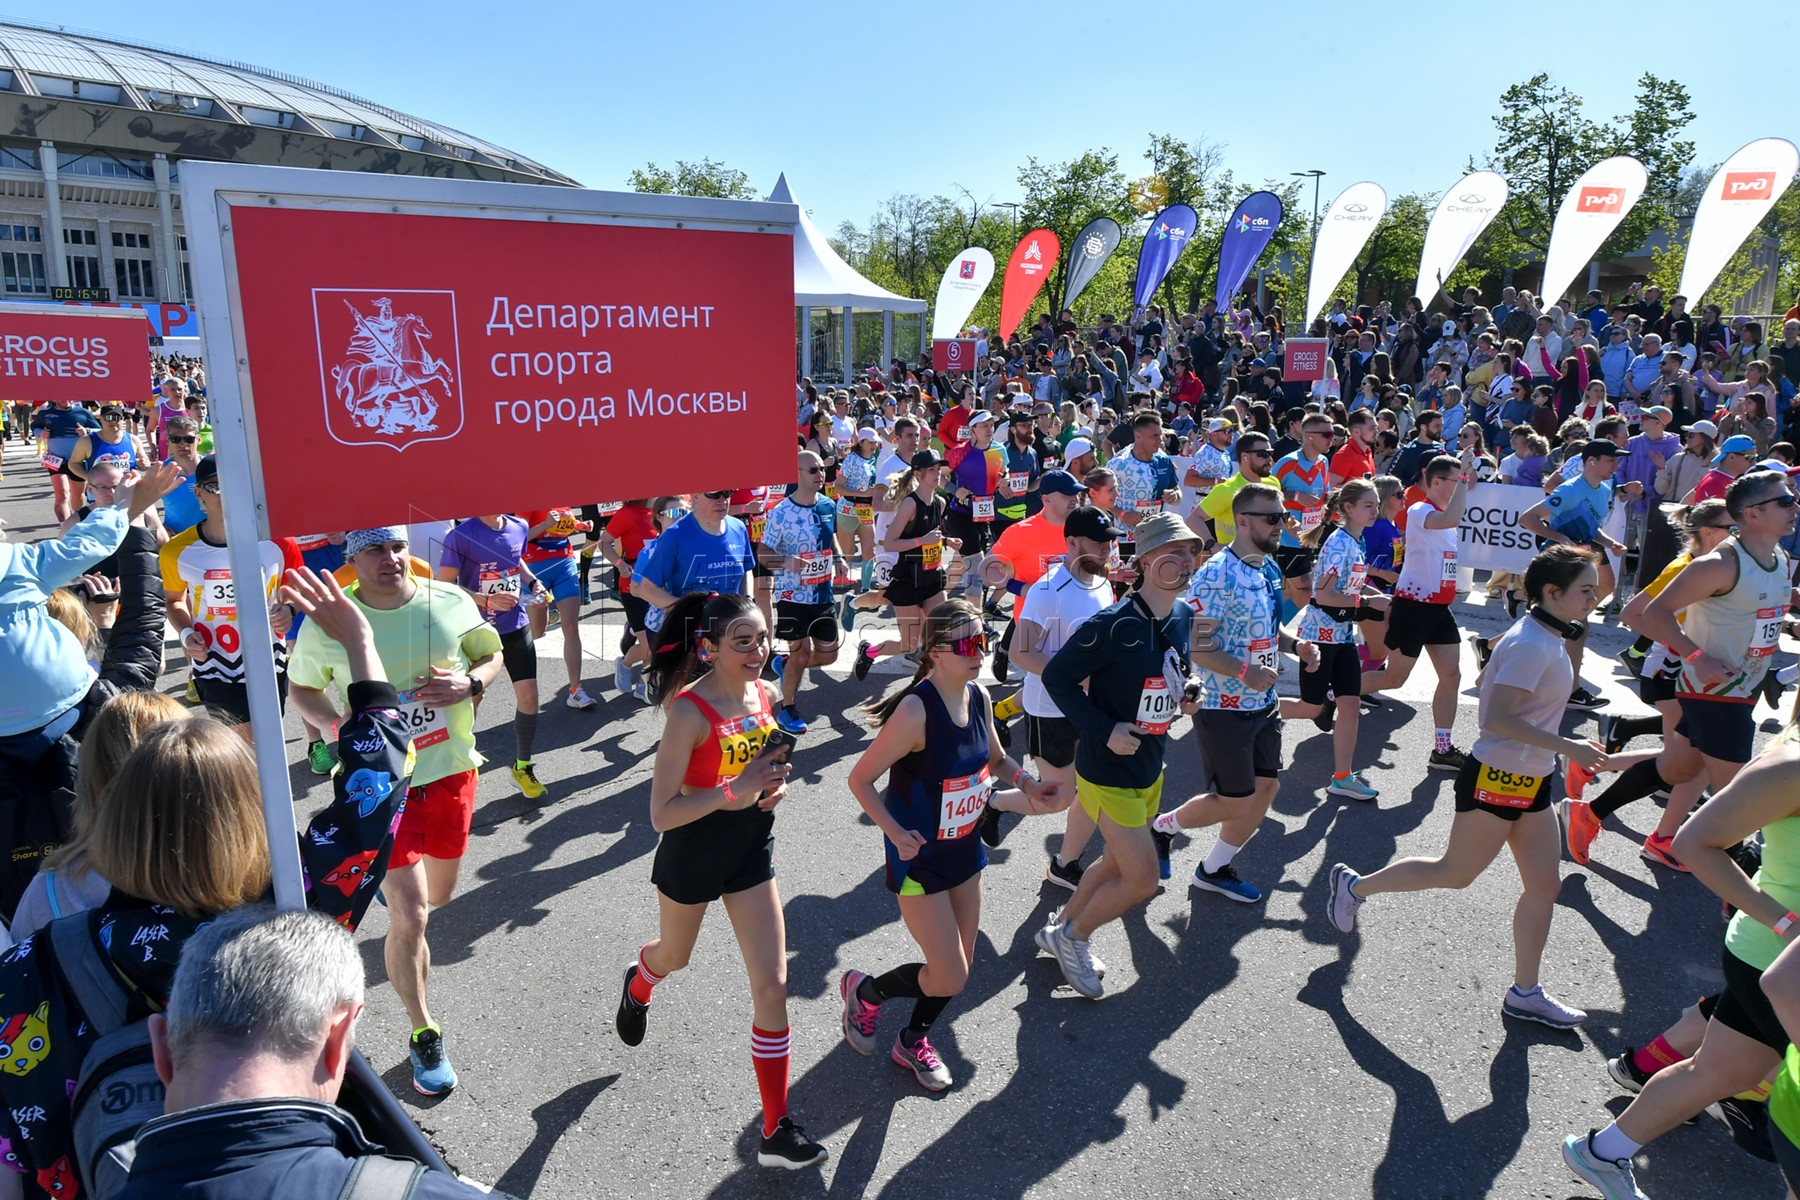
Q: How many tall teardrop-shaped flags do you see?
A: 9